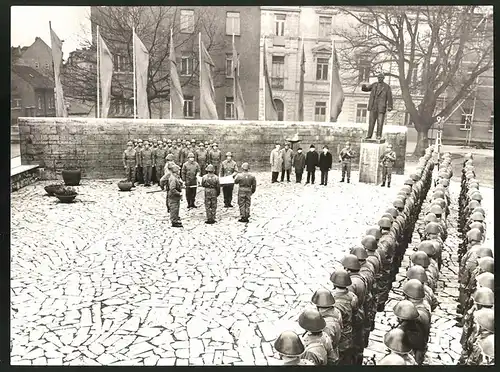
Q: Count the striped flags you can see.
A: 0